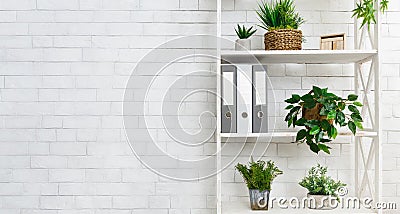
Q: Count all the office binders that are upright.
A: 3